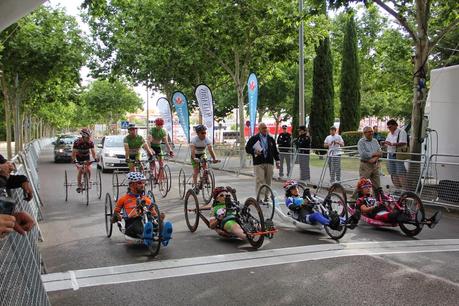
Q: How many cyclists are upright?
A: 4